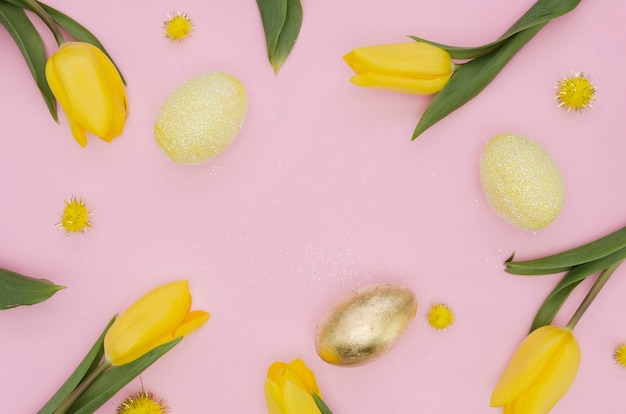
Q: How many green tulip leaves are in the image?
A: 11